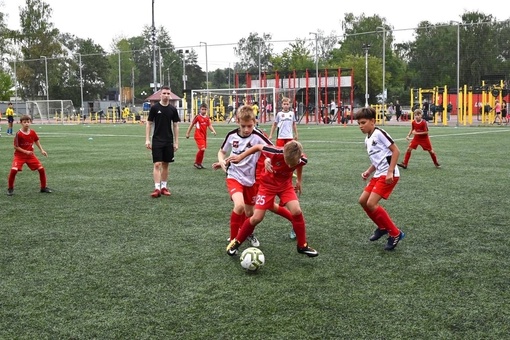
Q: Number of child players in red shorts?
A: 7